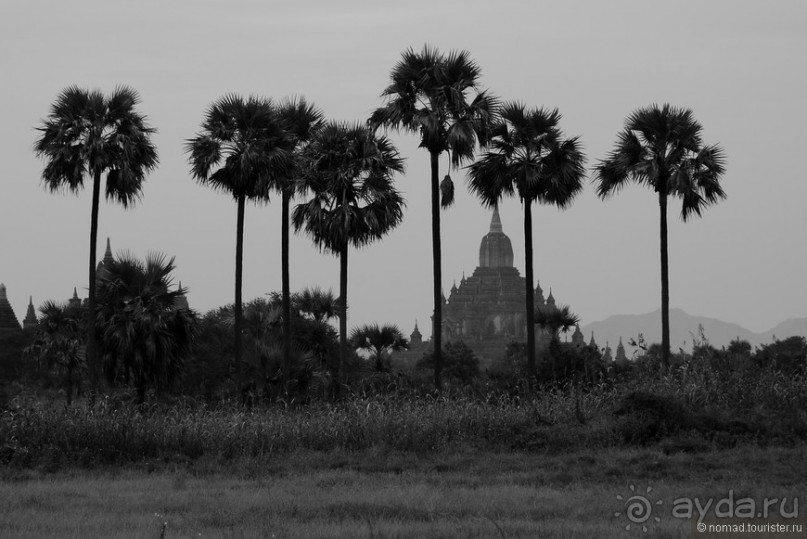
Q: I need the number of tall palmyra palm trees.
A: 7